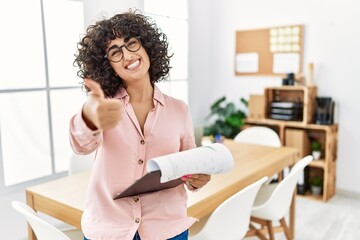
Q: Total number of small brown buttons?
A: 4